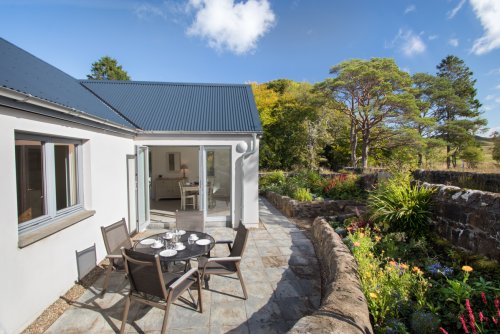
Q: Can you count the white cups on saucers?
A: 4